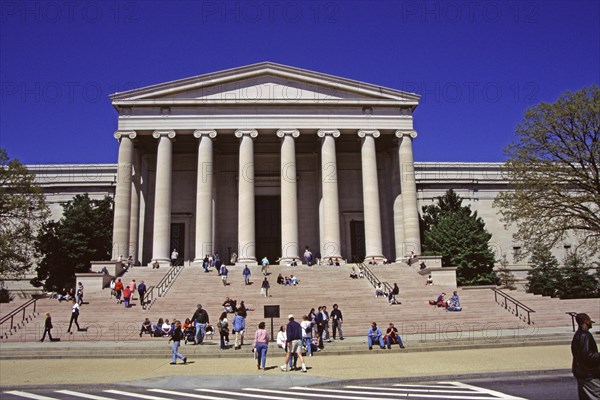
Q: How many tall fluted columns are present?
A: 8